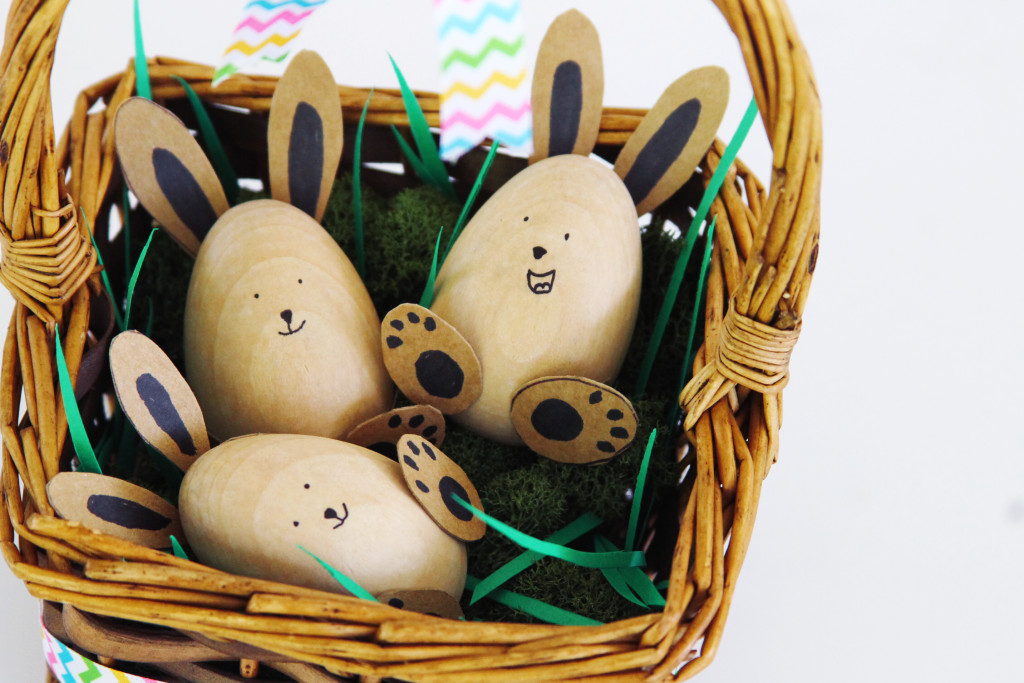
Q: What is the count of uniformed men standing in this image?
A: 0